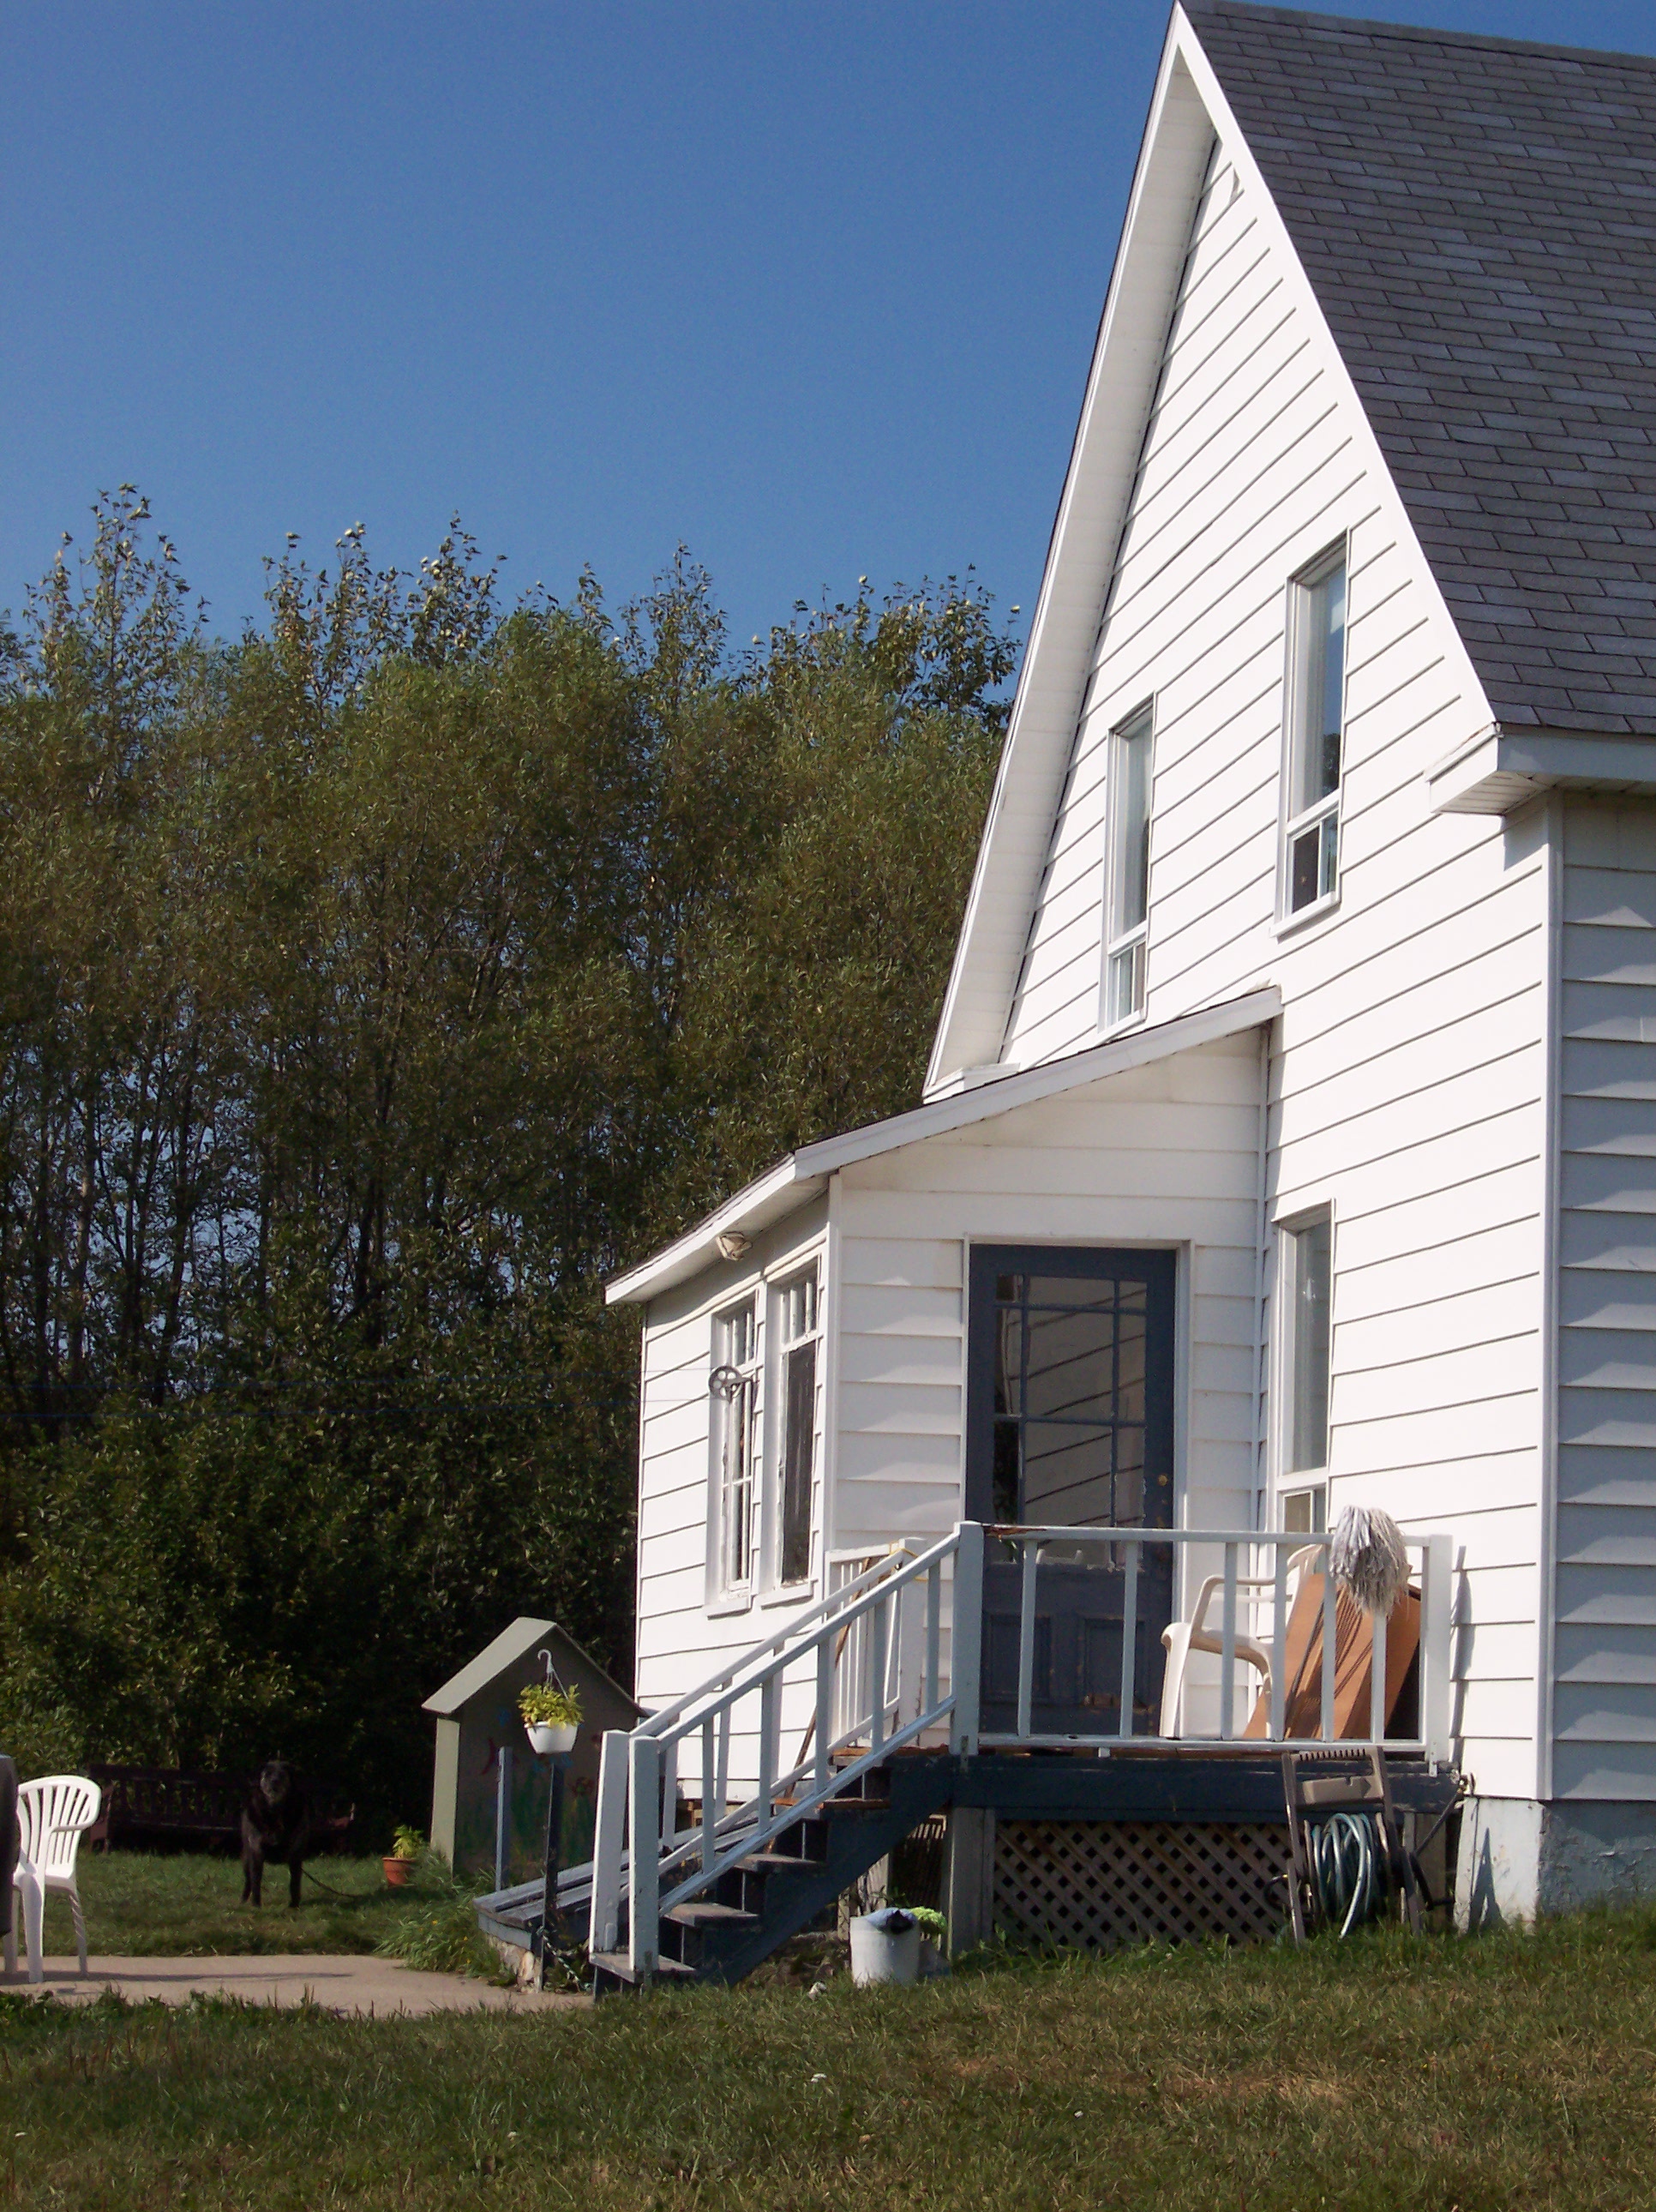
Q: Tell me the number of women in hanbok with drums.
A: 0